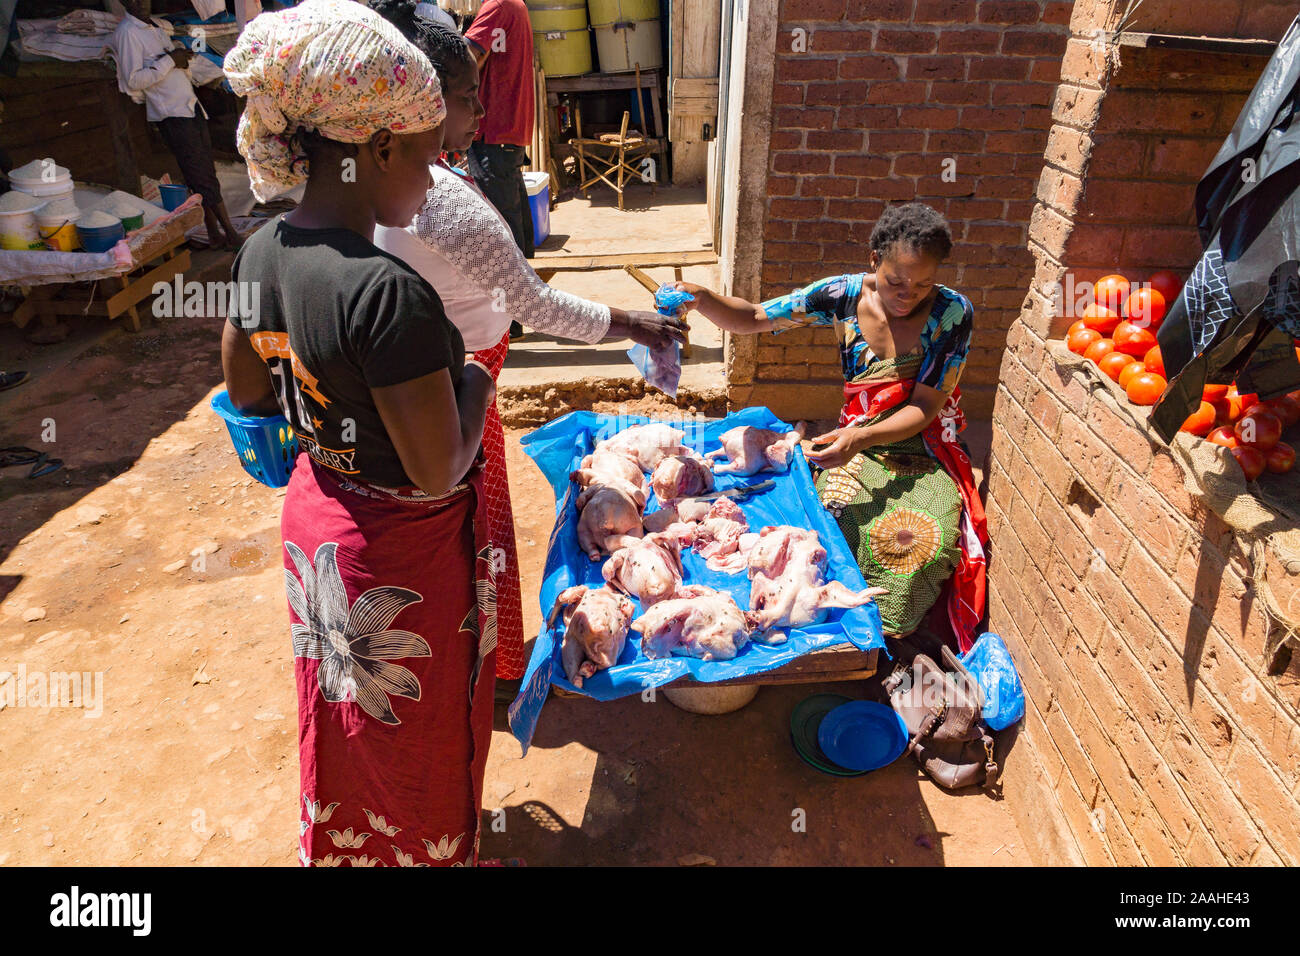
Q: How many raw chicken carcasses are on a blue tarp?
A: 10